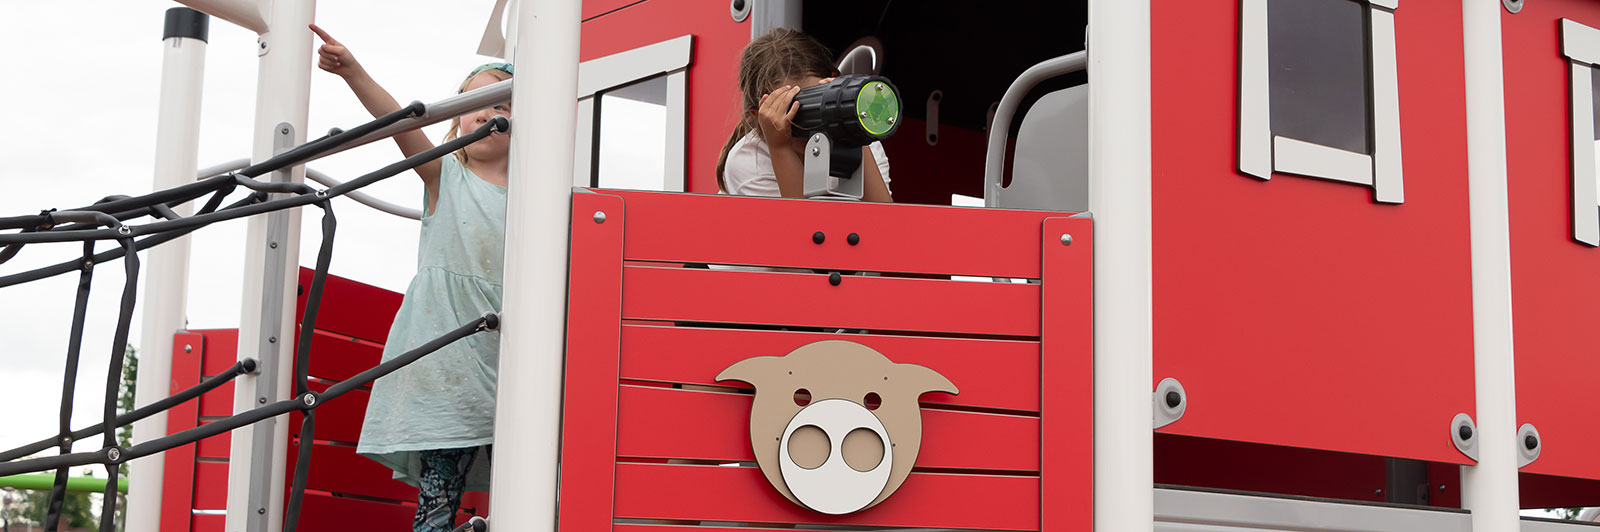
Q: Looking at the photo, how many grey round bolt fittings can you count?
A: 5